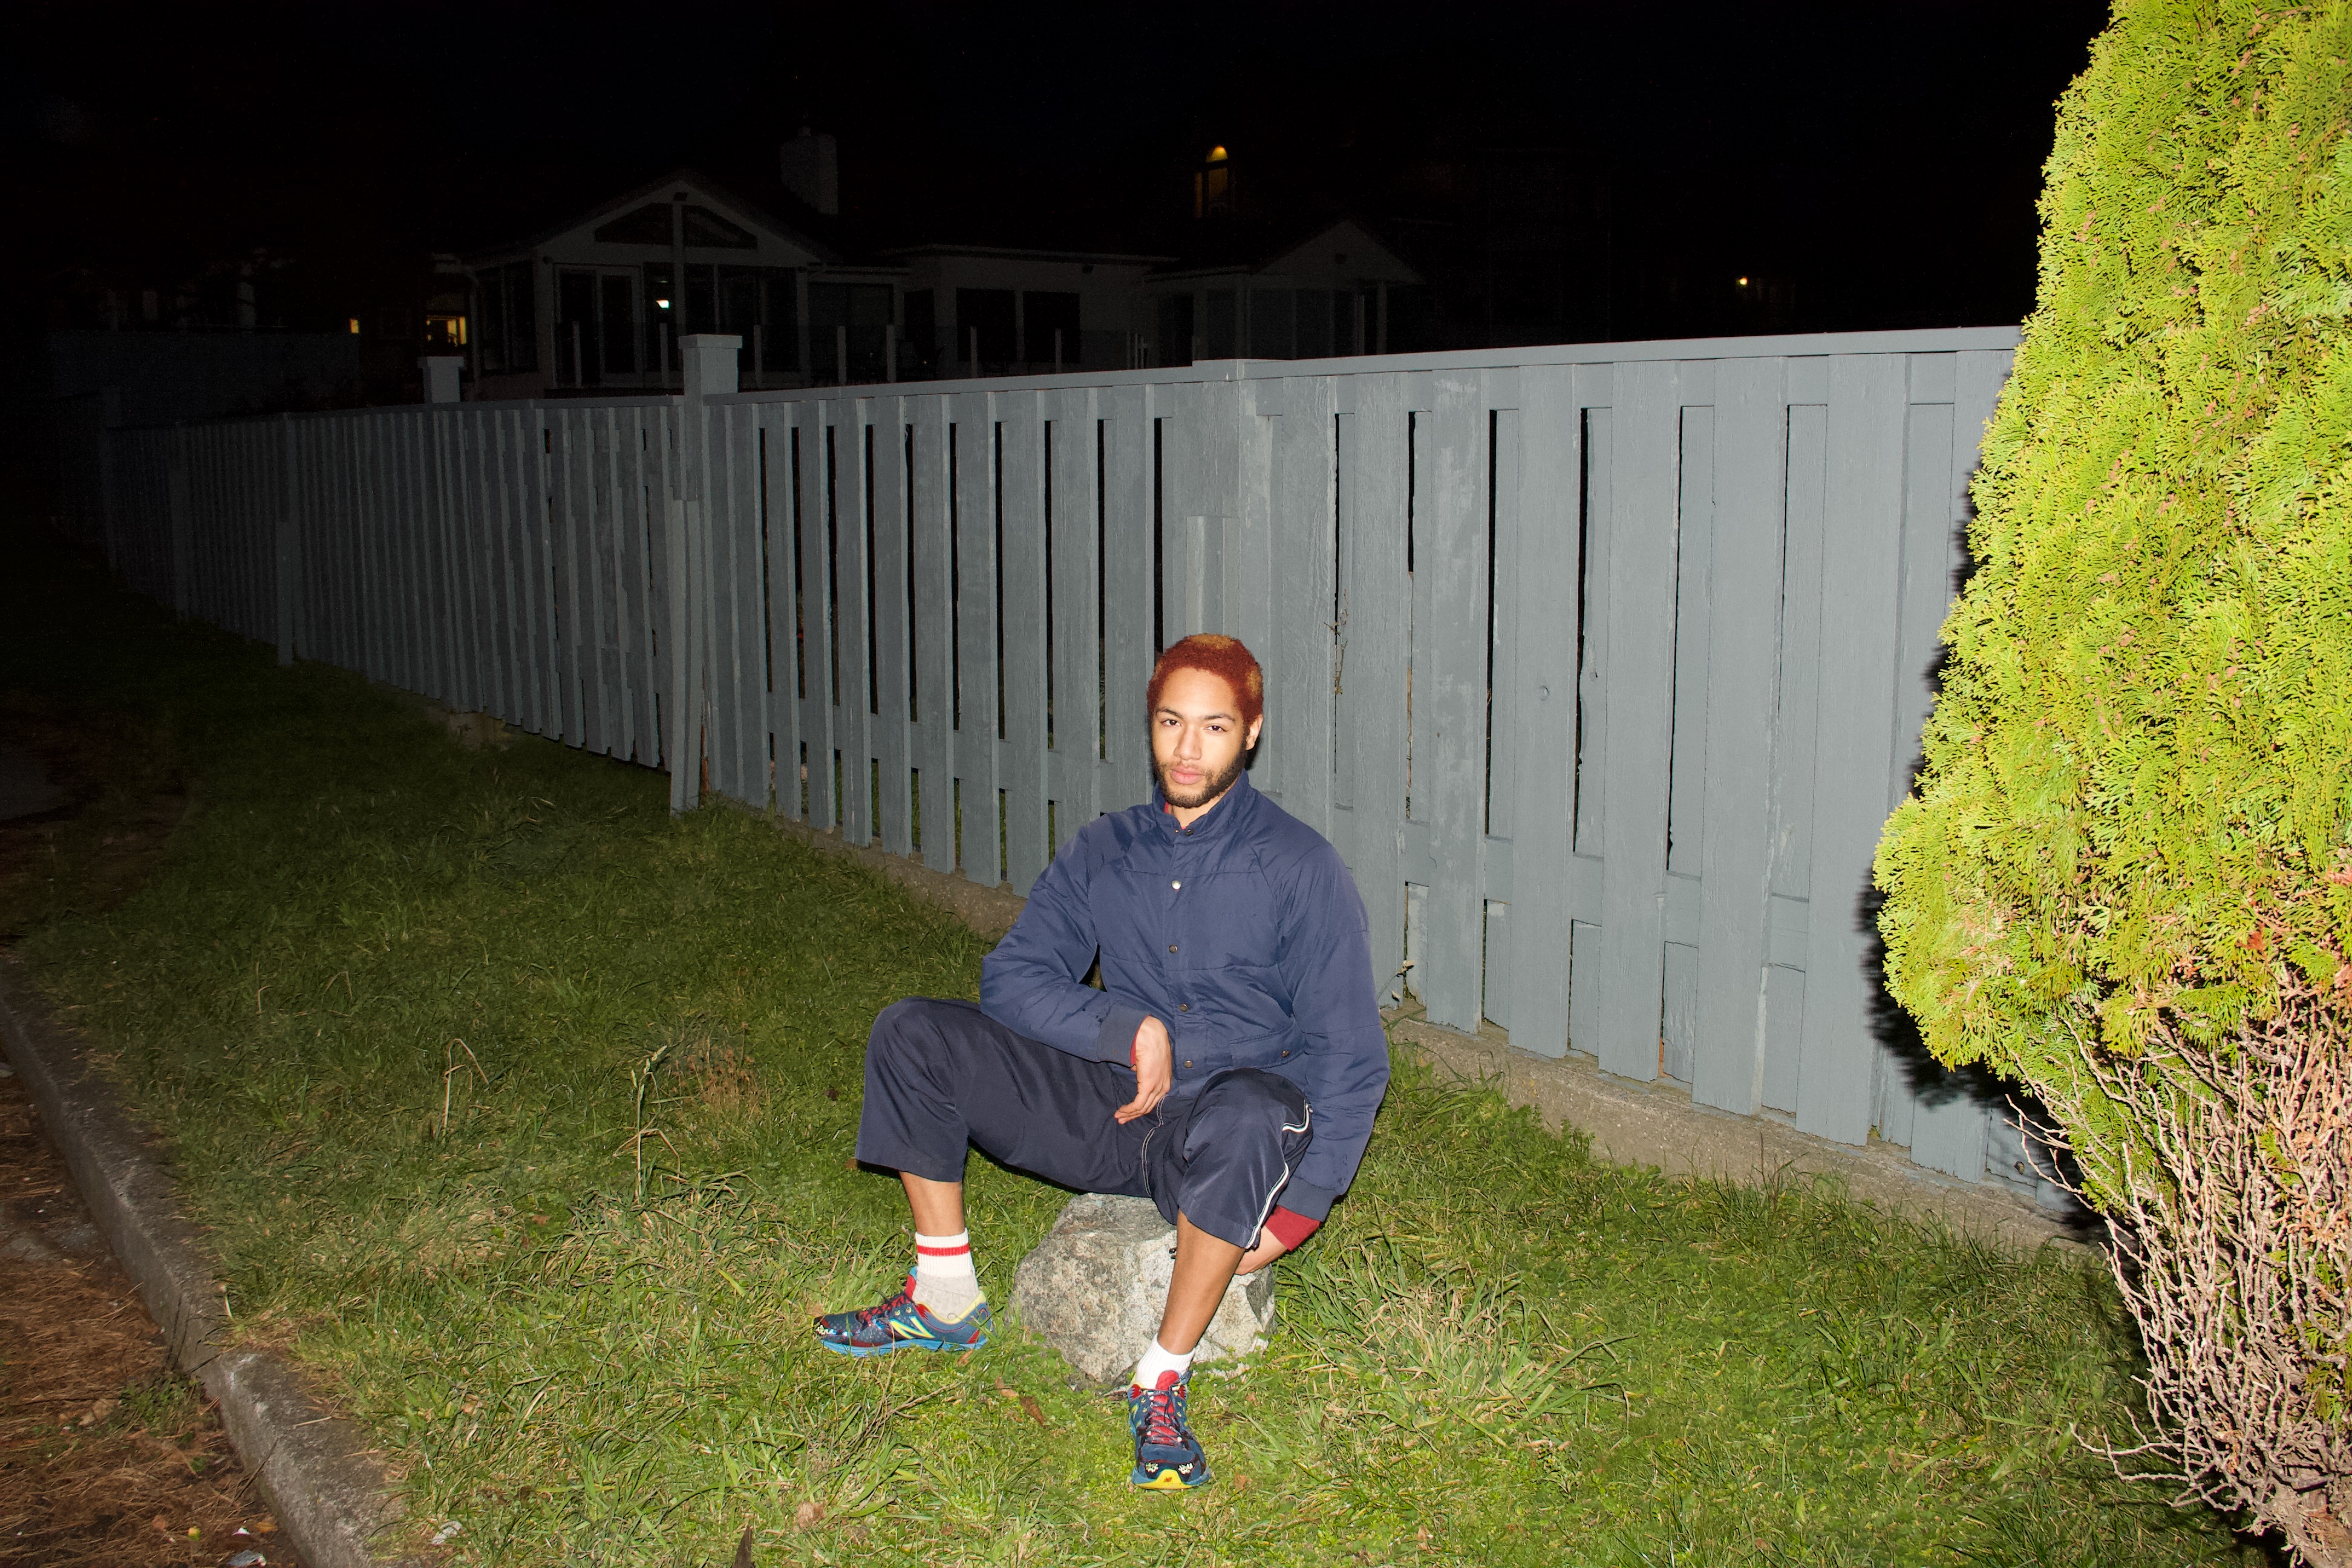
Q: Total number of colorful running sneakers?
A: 2